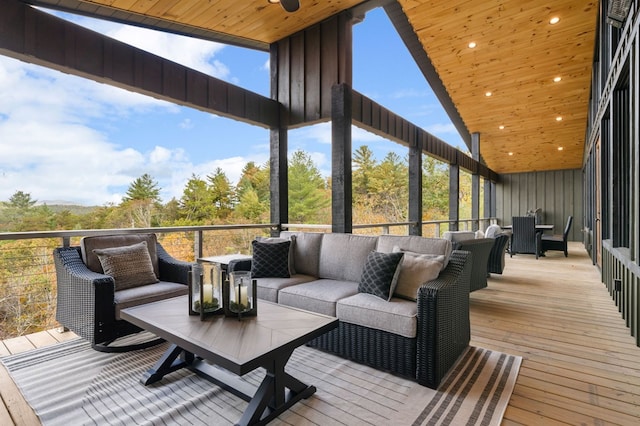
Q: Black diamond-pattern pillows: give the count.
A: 2